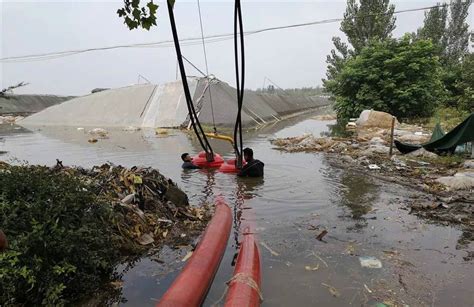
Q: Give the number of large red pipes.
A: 2